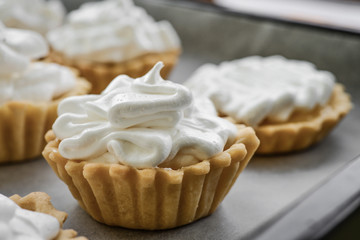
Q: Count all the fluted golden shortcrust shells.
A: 5